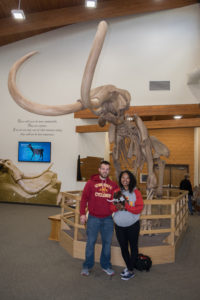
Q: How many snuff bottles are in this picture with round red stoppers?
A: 0